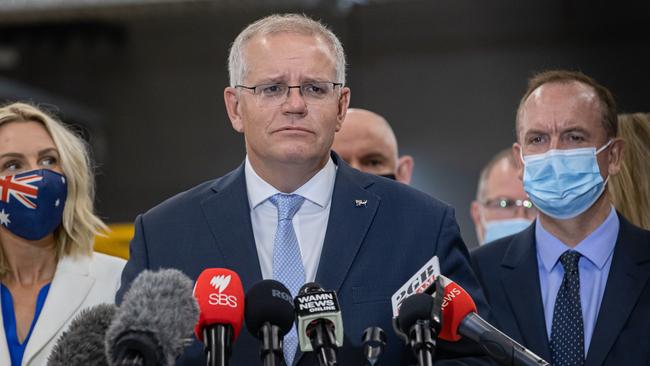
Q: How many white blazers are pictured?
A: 1